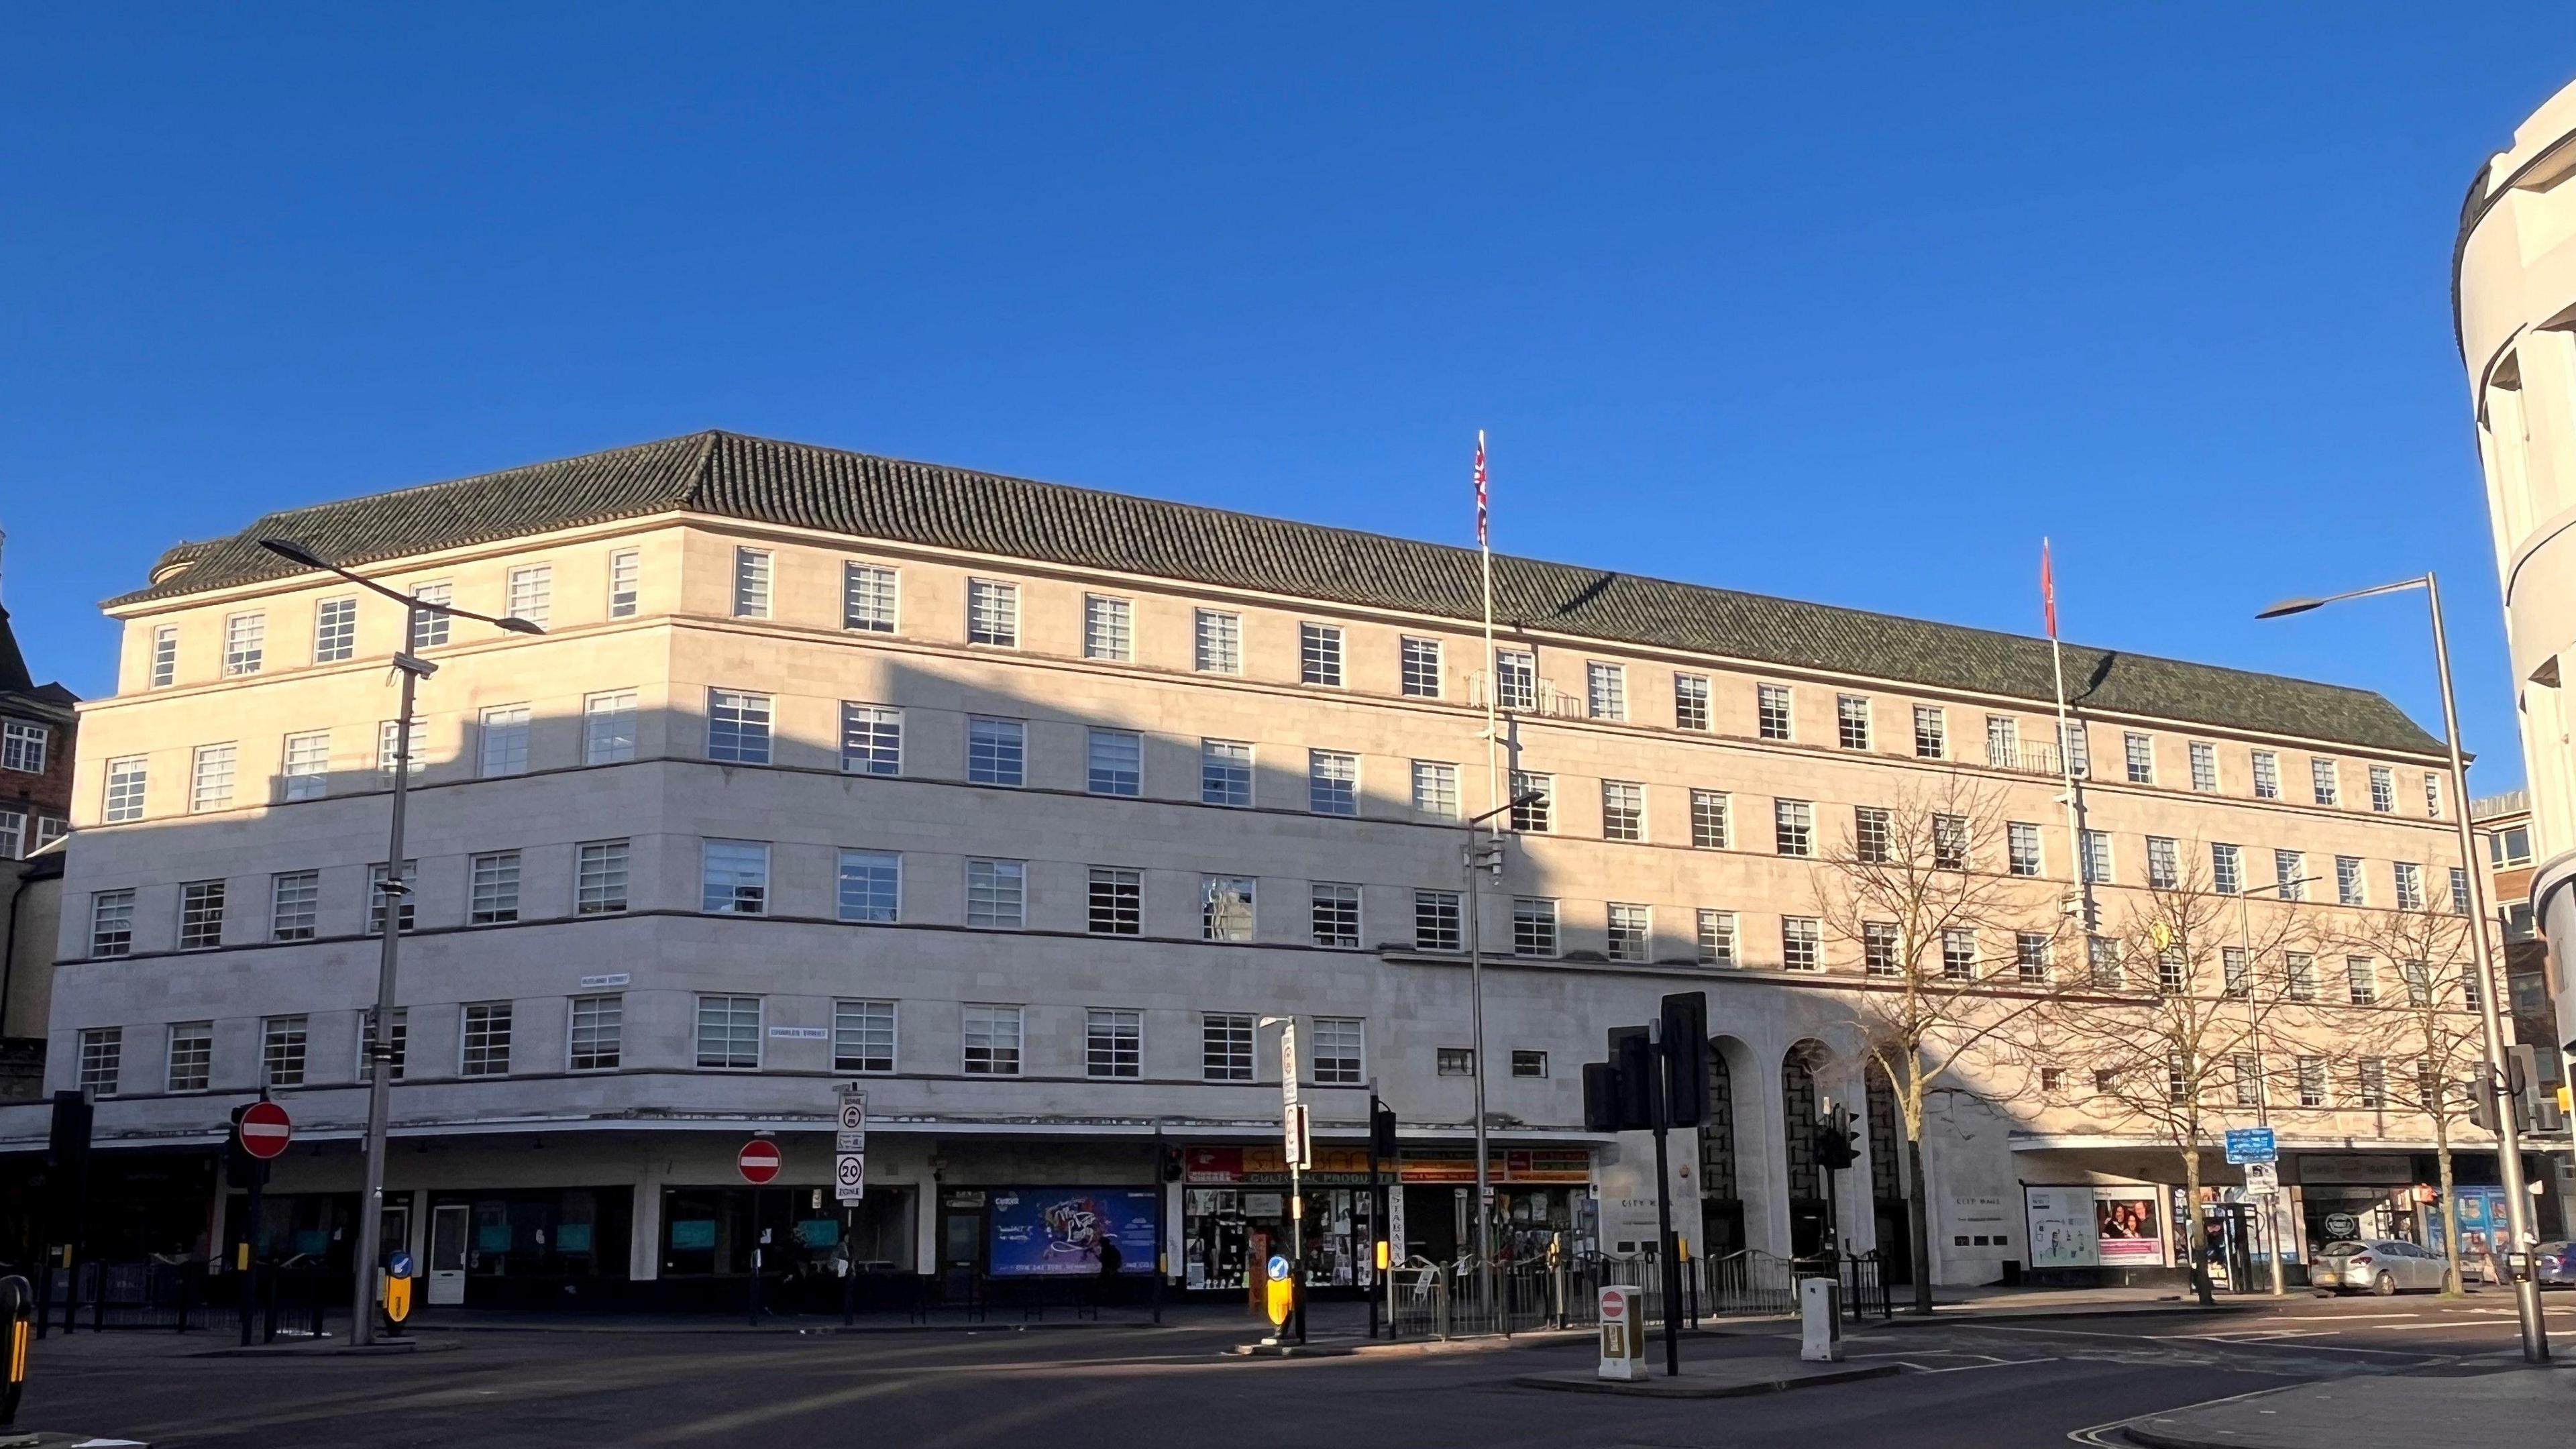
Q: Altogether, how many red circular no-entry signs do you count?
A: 3